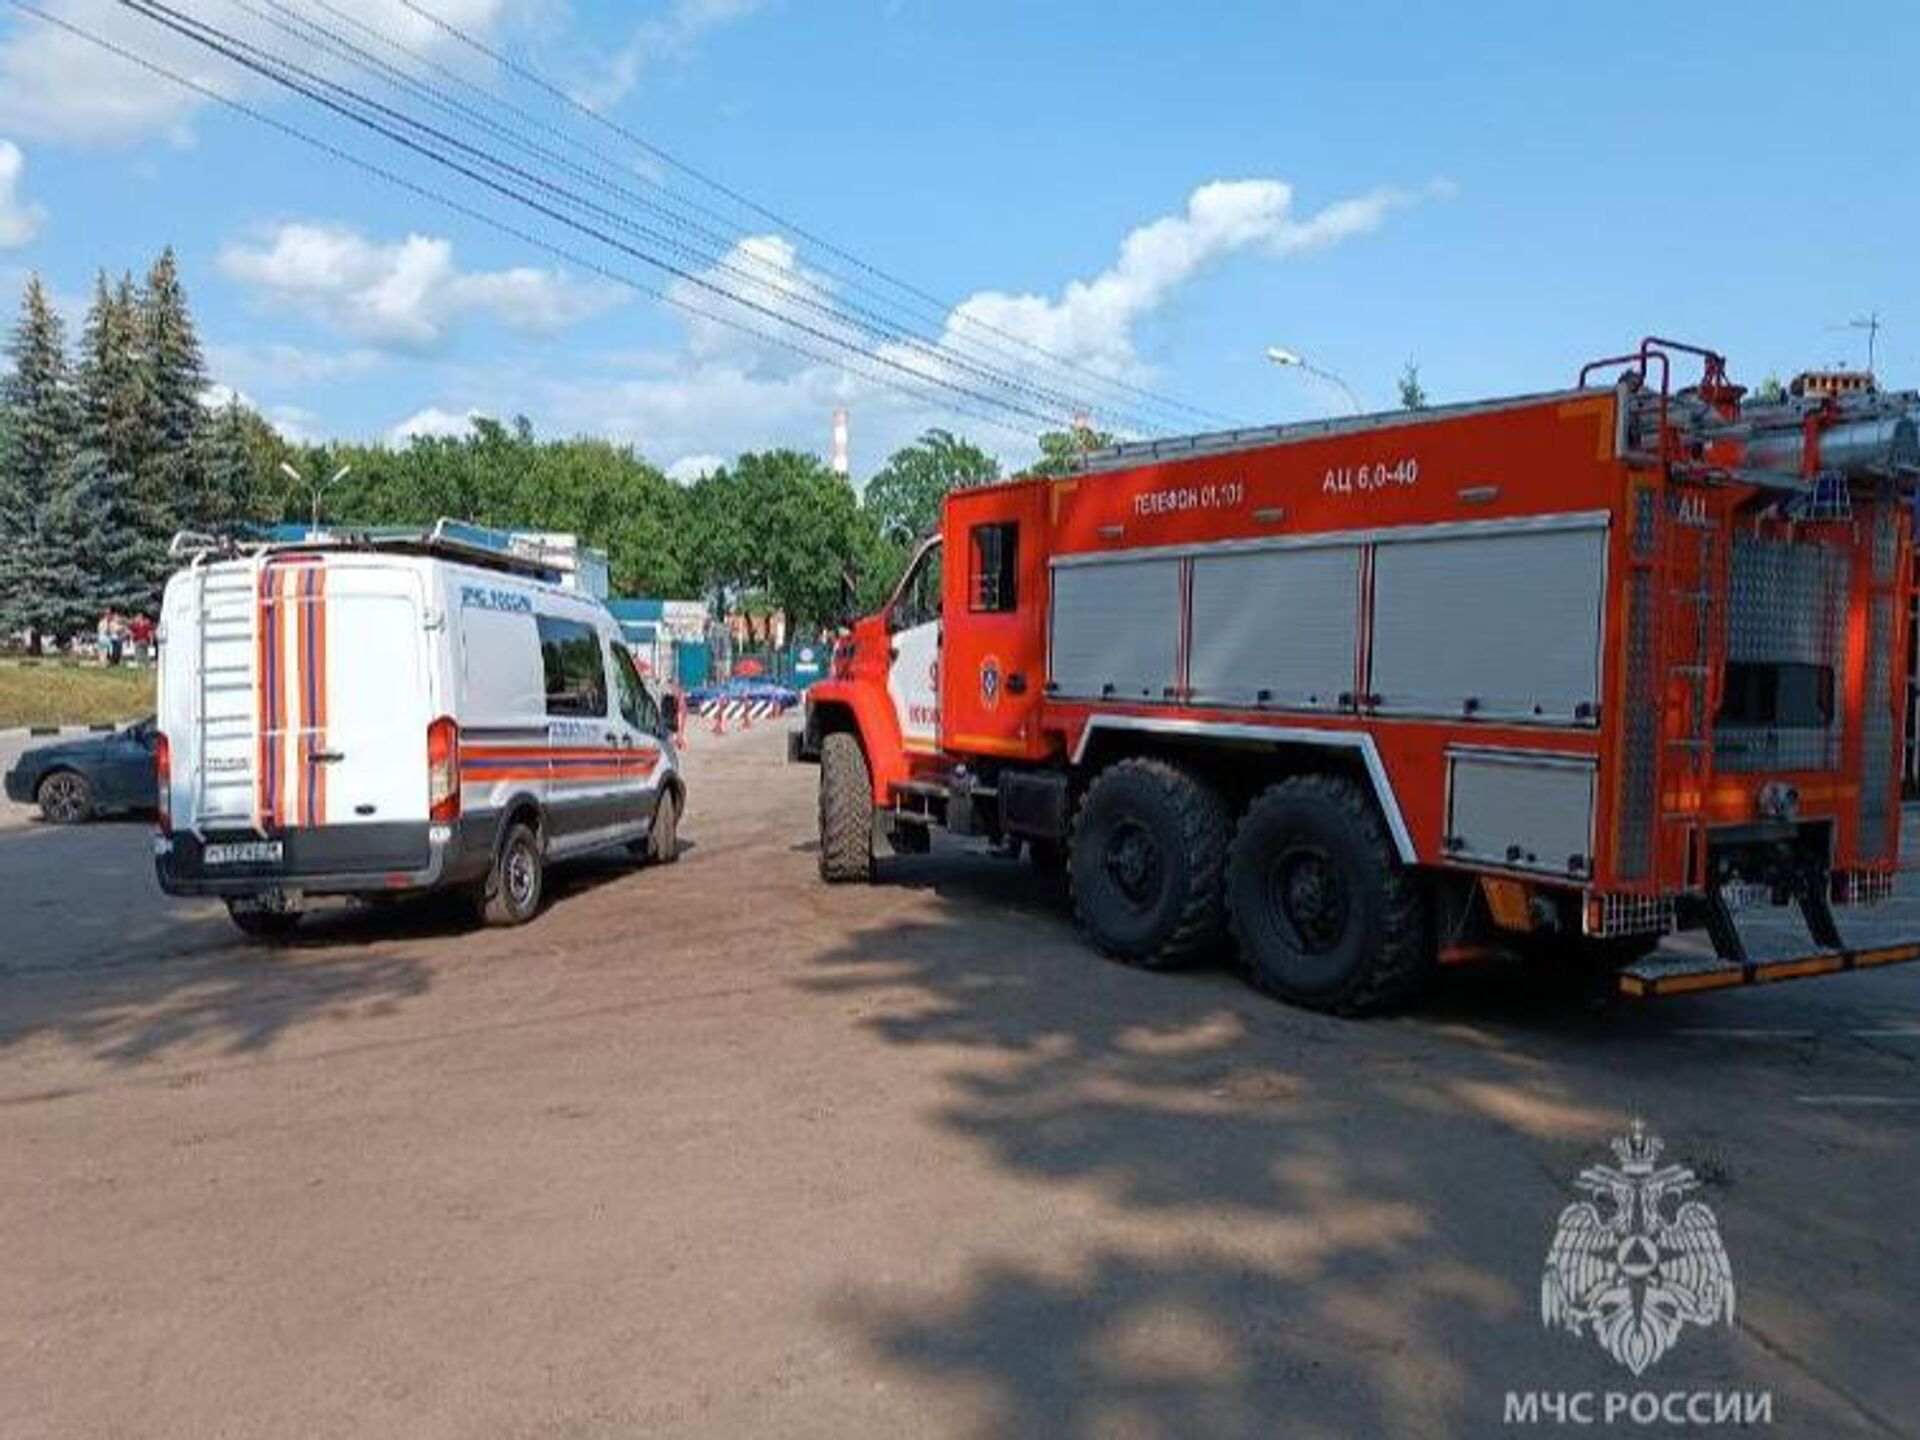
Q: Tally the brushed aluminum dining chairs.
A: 0